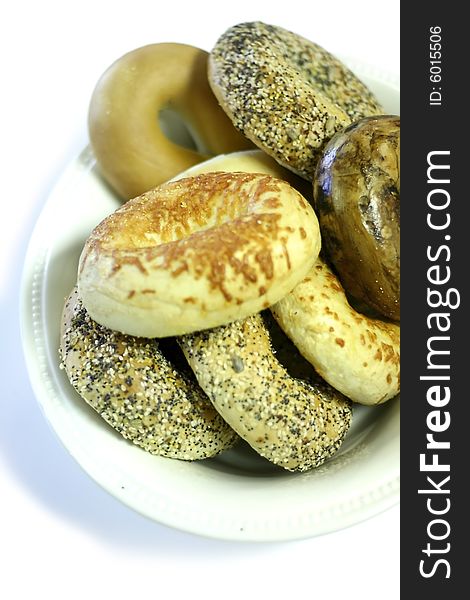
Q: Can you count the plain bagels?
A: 1